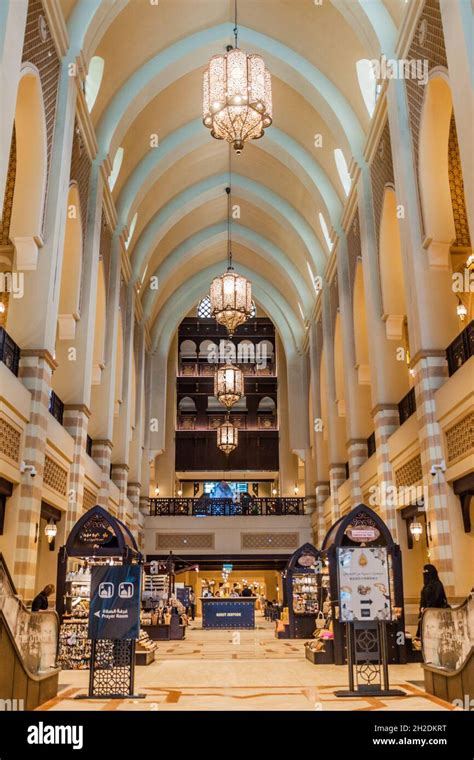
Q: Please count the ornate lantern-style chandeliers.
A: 4